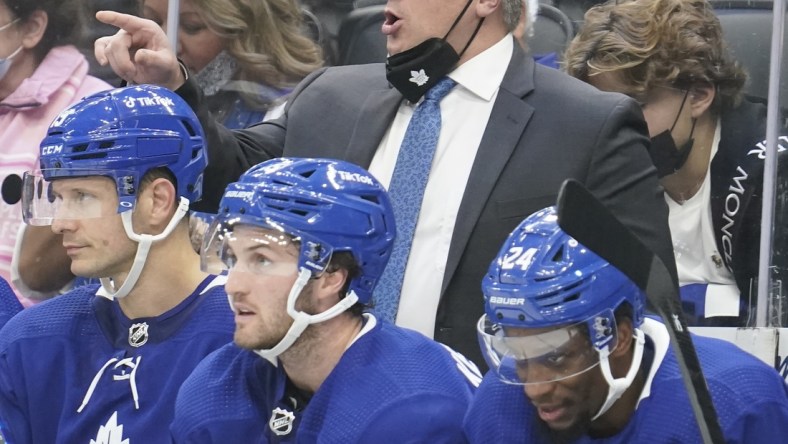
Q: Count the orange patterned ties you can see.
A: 0